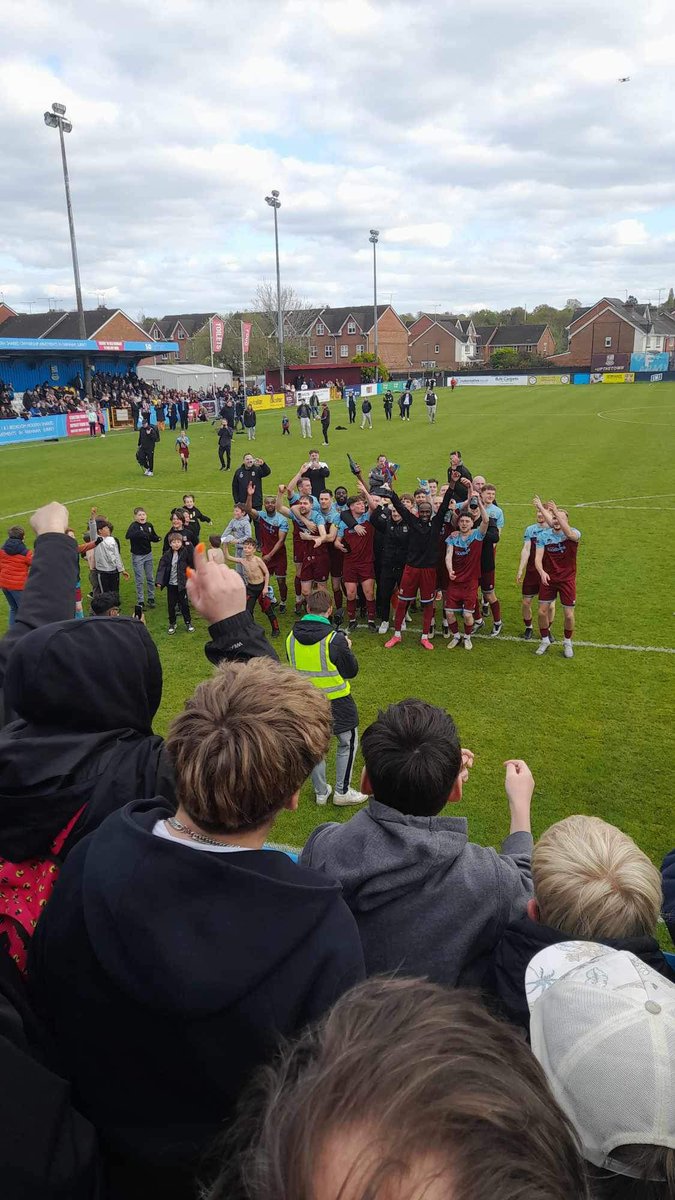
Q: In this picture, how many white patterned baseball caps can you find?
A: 1